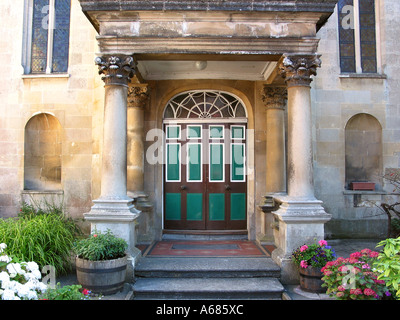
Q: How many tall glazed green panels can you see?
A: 4